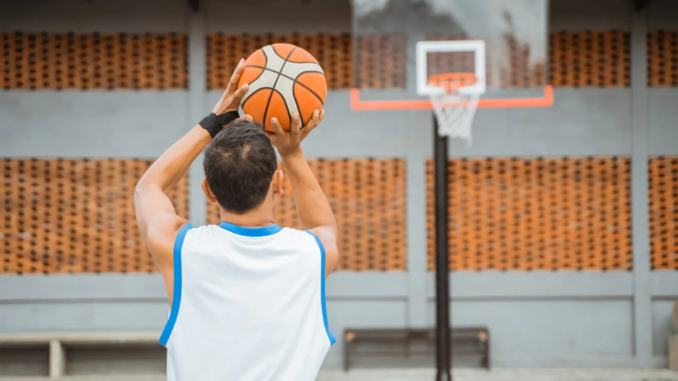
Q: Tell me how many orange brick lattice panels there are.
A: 8